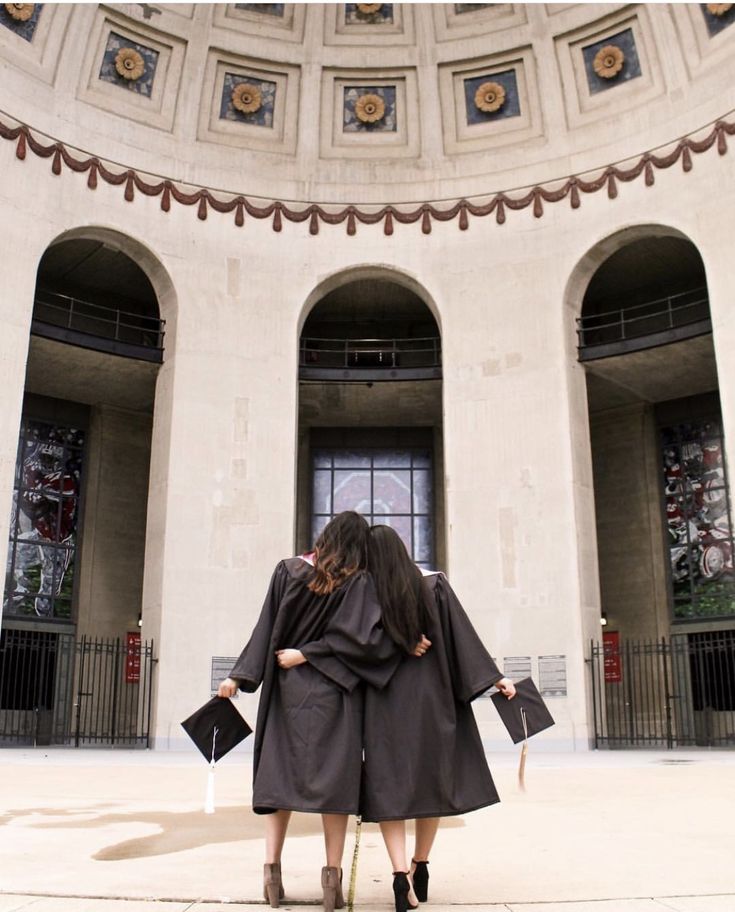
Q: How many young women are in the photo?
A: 2